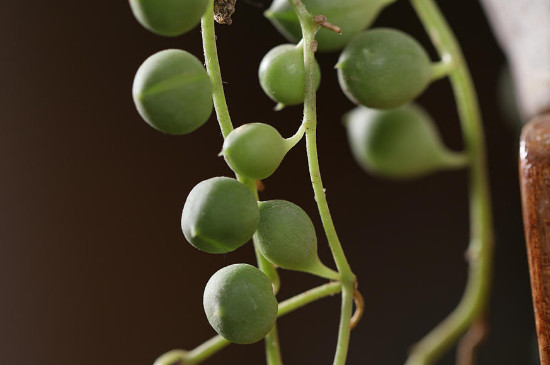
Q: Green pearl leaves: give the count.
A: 10